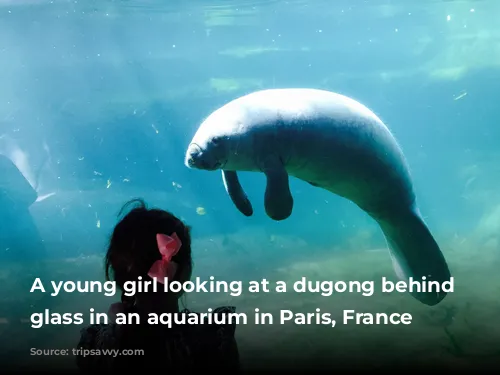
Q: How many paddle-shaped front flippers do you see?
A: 2